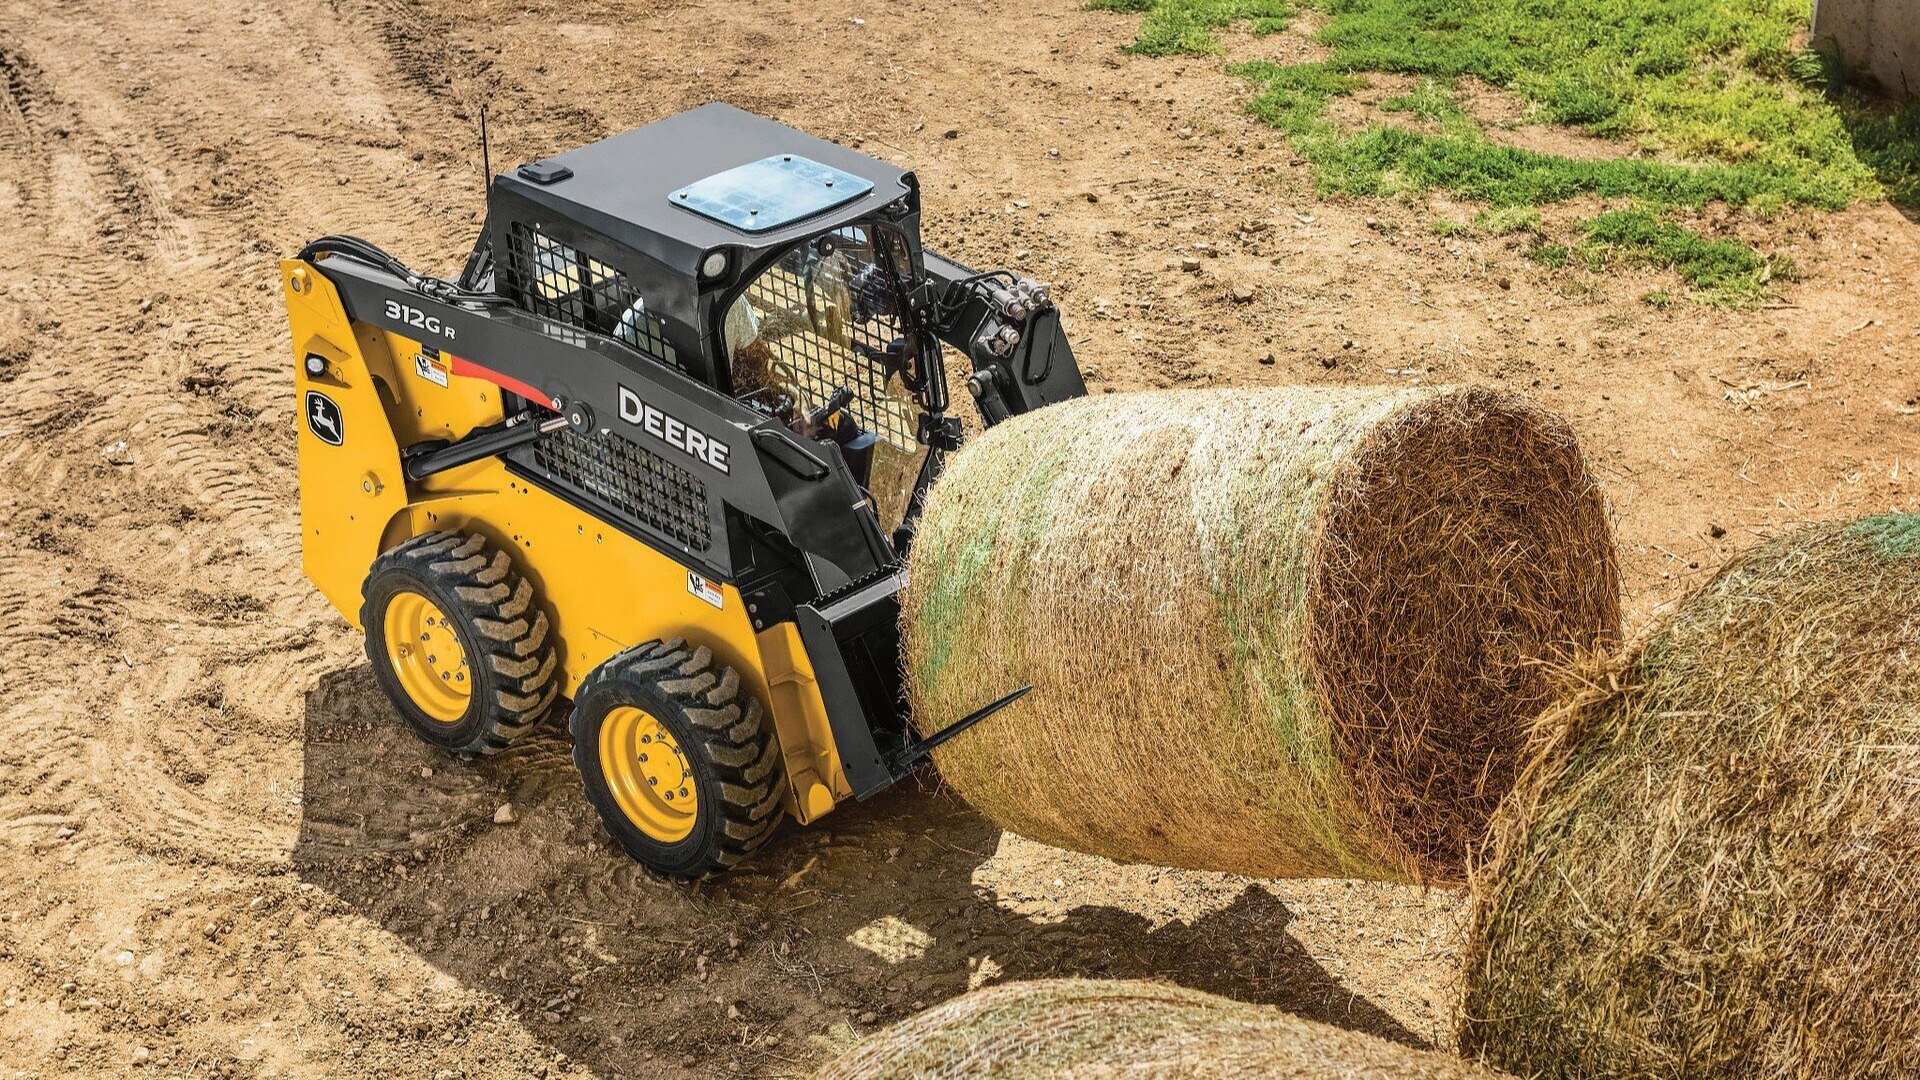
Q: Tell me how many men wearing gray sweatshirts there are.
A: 0